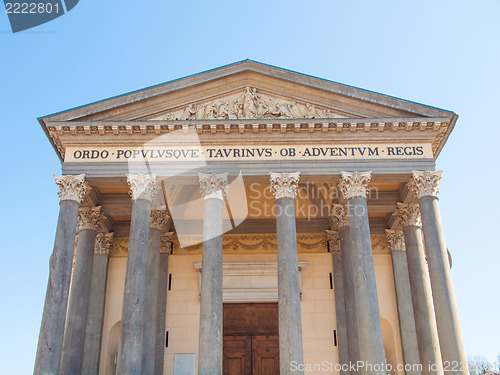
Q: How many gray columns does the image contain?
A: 14